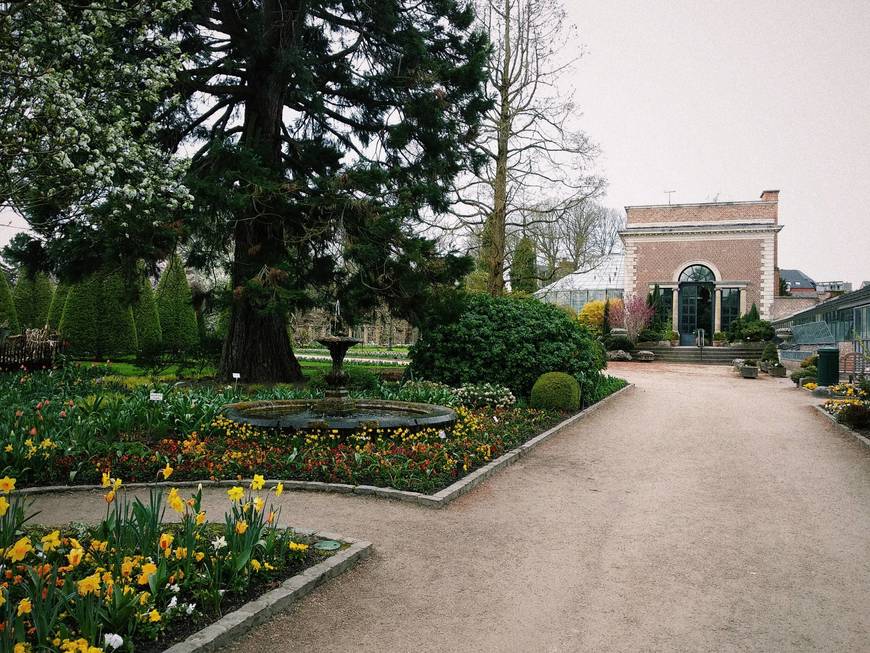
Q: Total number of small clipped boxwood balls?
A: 1